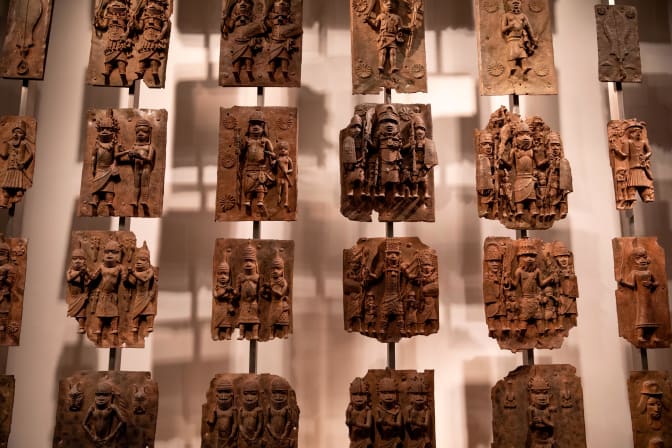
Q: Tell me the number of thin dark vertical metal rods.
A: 6